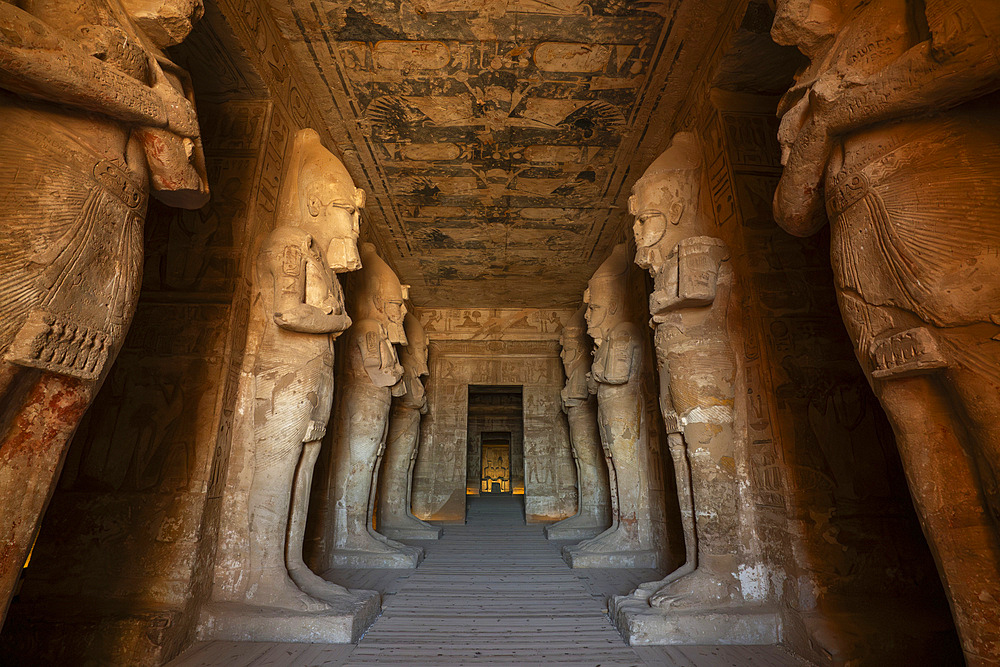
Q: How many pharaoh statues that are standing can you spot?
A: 8